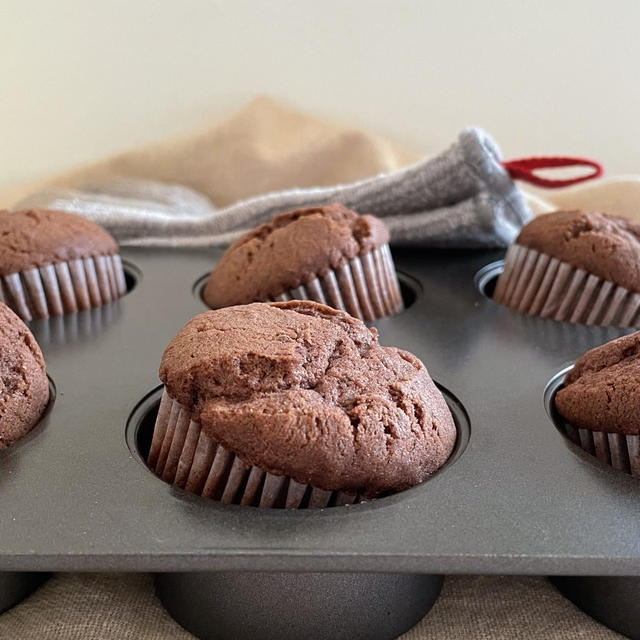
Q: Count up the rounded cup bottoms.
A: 3